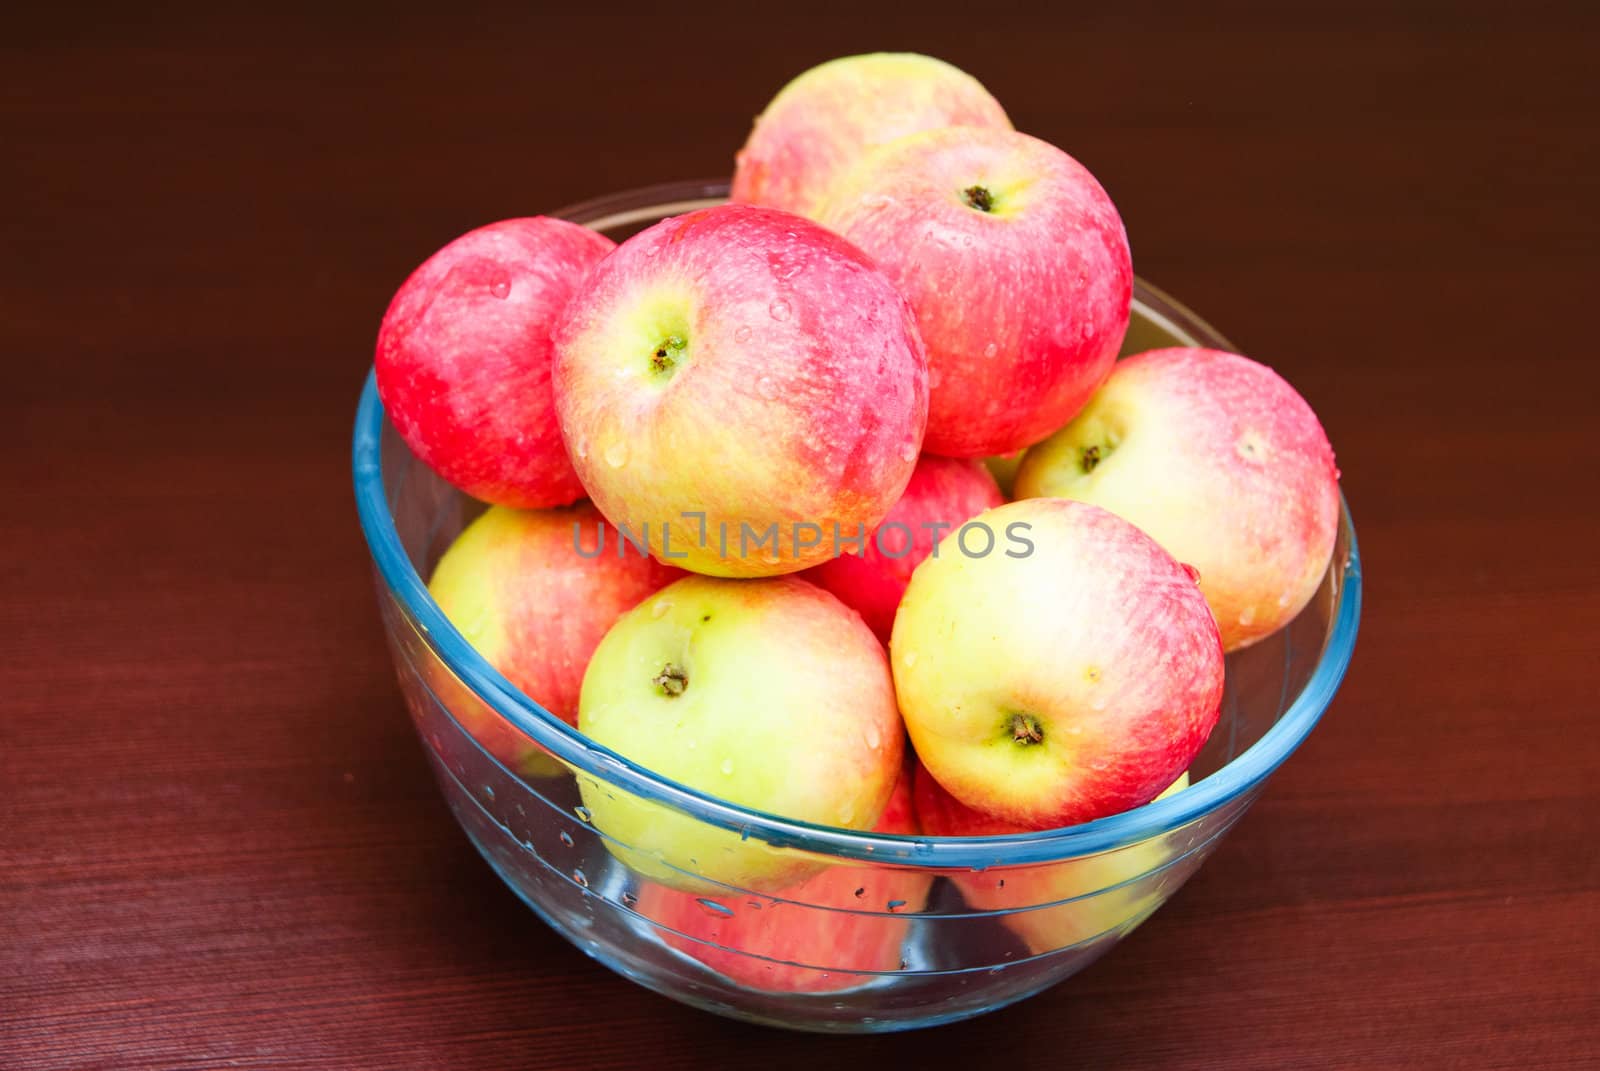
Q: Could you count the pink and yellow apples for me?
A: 11